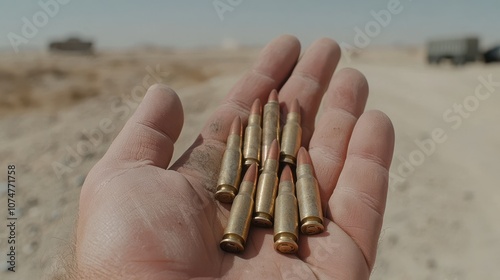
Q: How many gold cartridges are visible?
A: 8